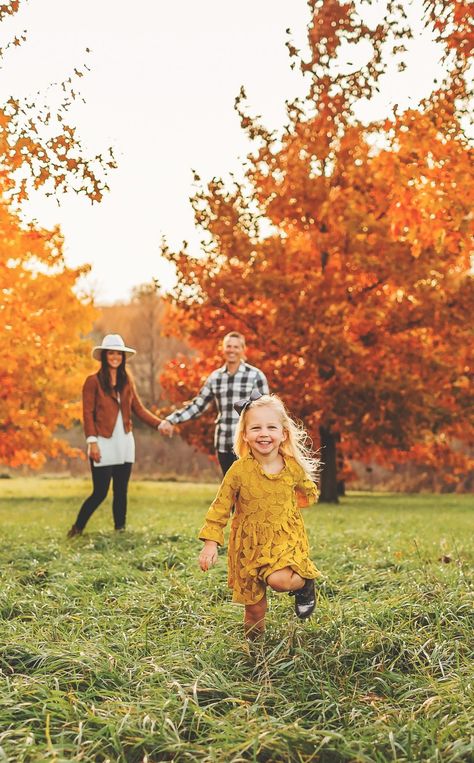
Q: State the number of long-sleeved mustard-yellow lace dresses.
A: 1